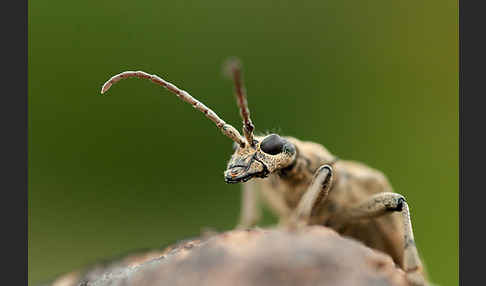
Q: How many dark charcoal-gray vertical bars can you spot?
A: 2